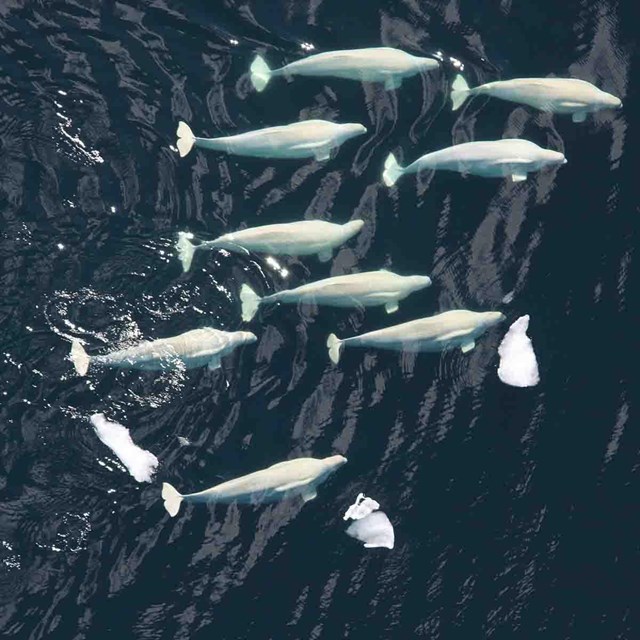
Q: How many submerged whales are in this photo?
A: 9